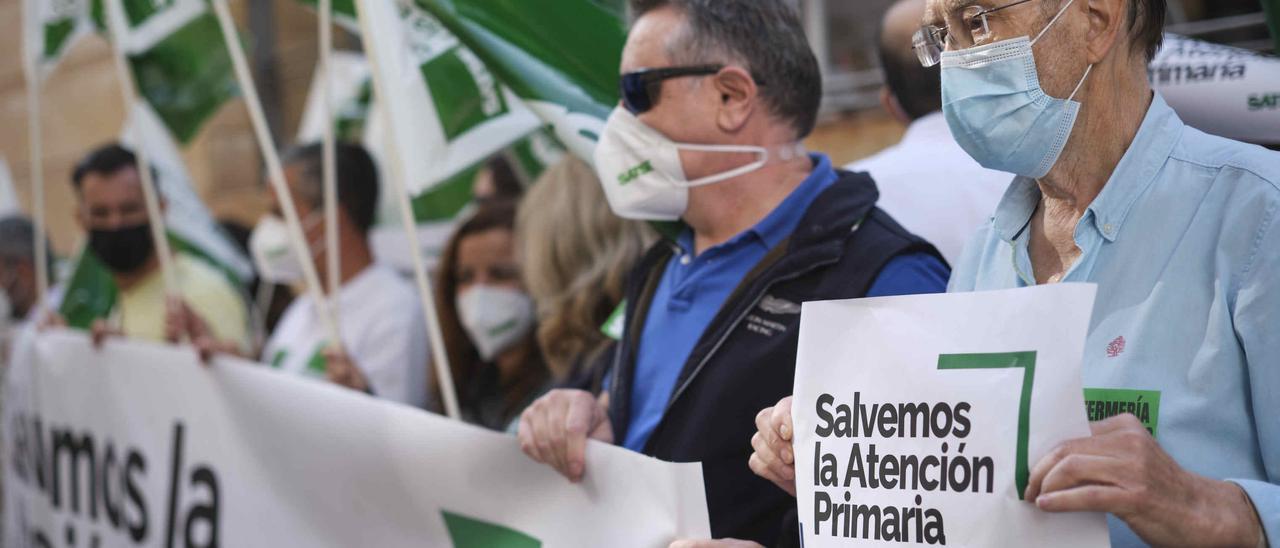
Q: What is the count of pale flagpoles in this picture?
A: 5